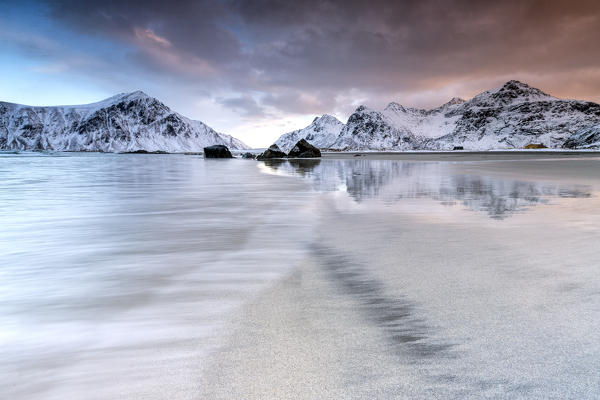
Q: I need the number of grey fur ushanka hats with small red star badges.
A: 0